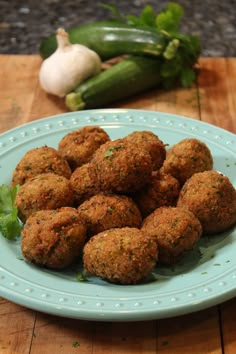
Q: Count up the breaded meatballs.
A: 13